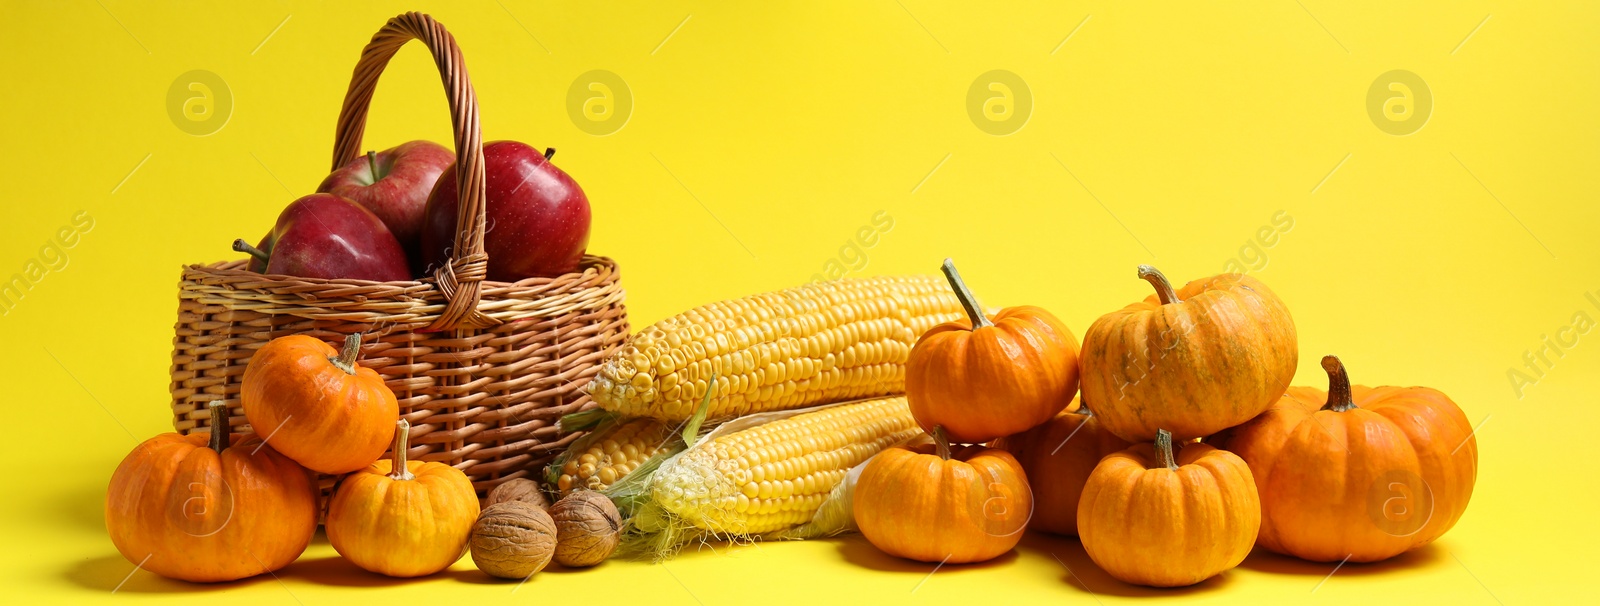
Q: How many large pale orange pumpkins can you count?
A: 1